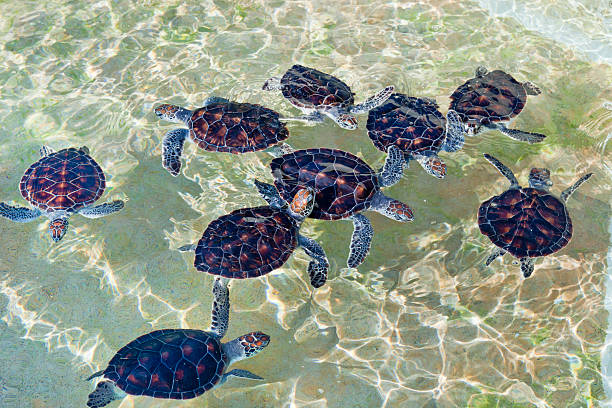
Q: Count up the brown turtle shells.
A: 9